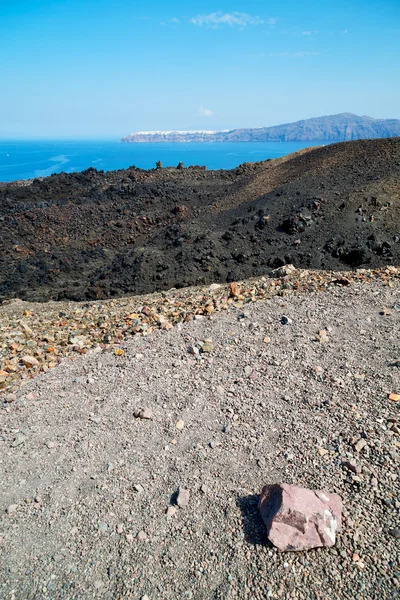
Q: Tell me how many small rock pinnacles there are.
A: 2